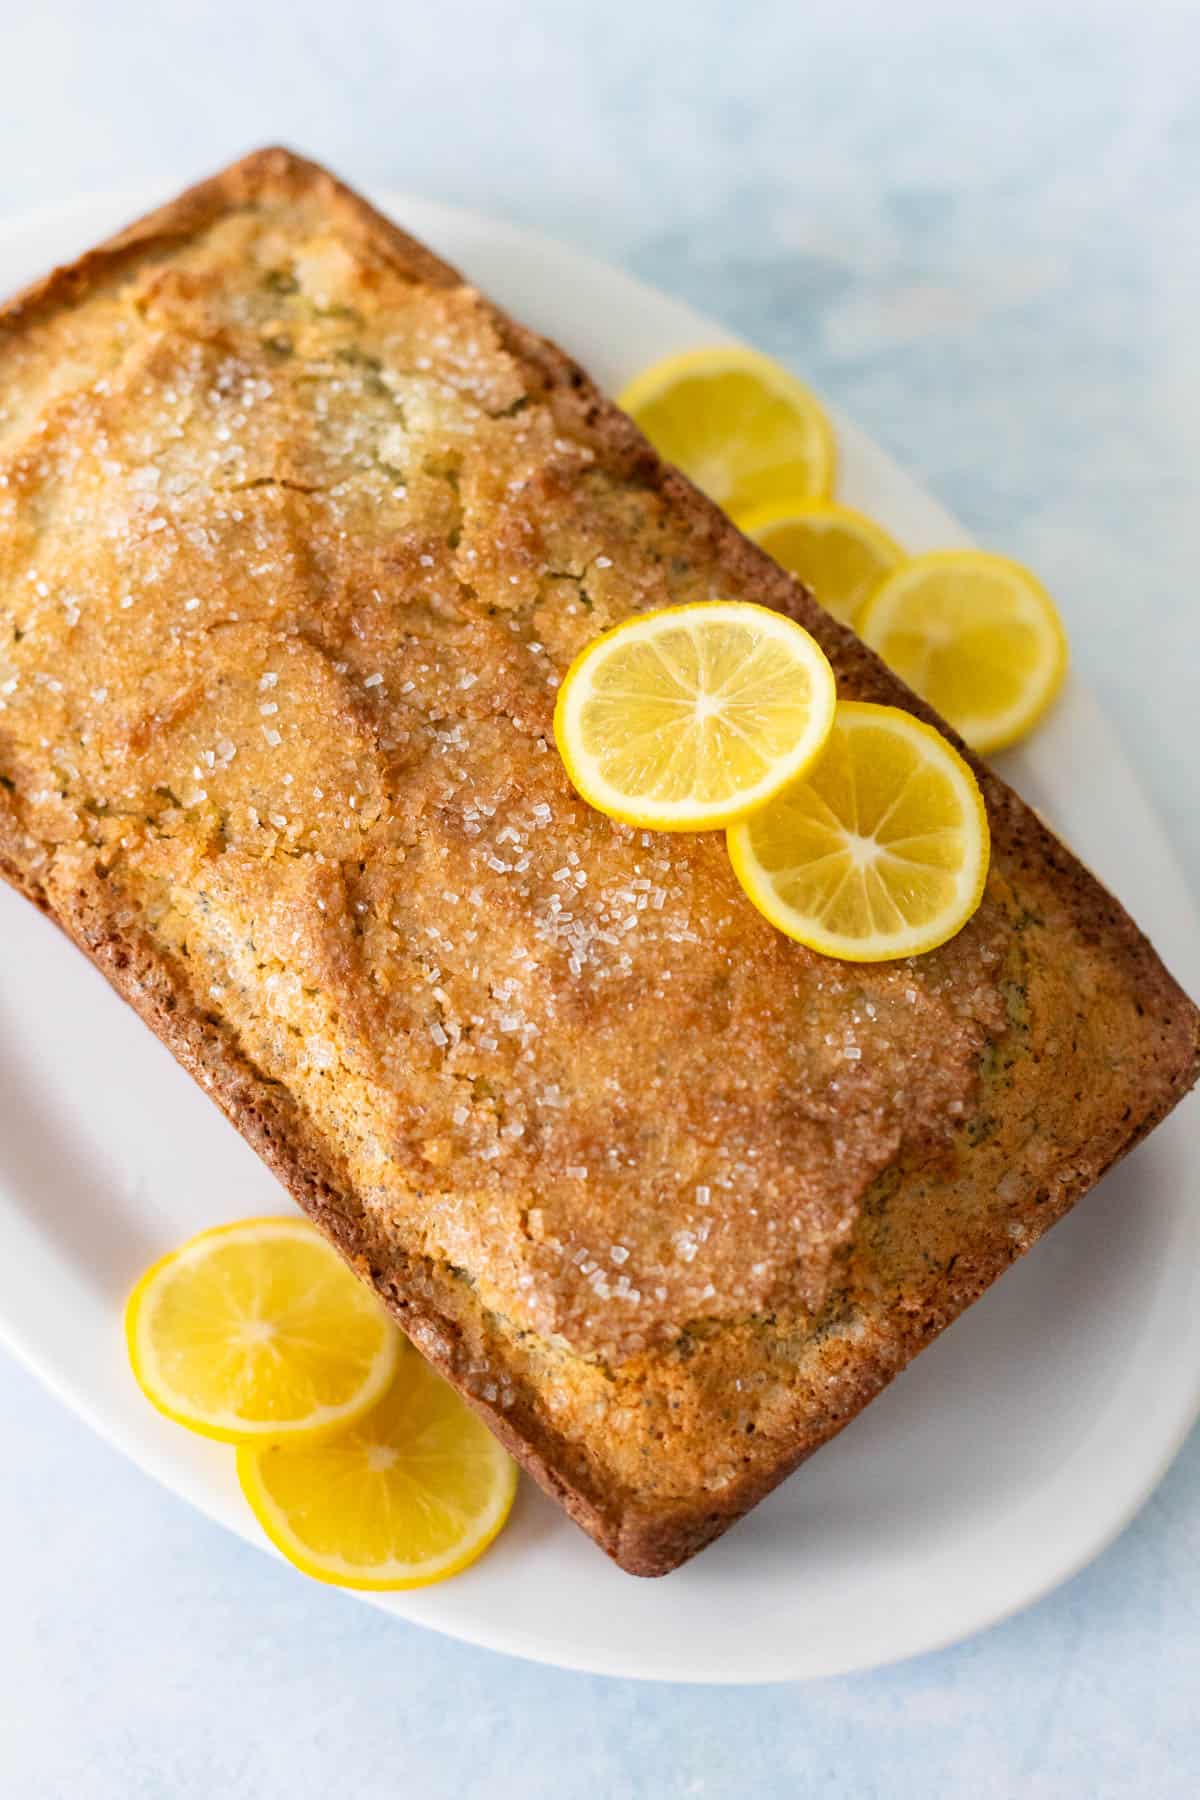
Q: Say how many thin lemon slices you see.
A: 7